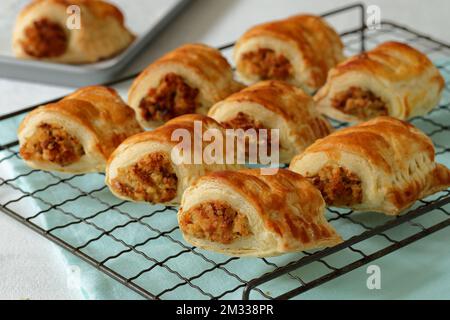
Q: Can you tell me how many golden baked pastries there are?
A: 9